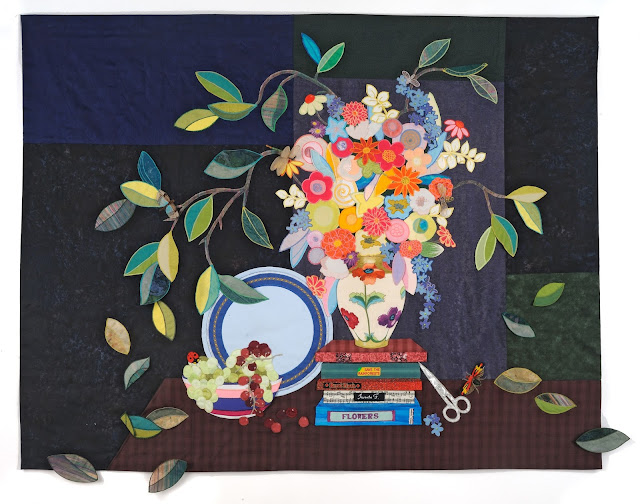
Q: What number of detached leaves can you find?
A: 11